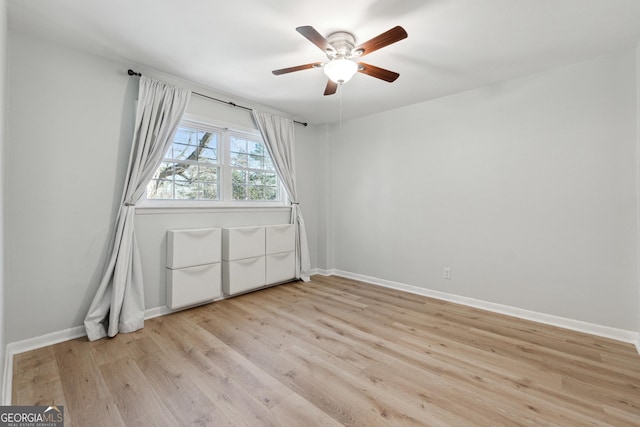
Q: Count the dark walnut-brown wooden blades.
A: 5